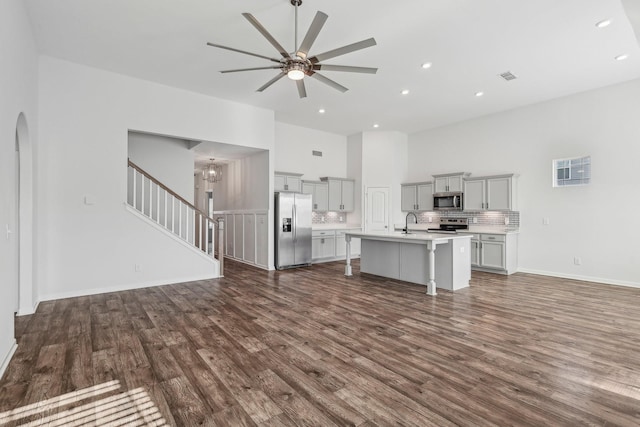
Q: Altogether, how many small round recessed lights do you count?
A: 7